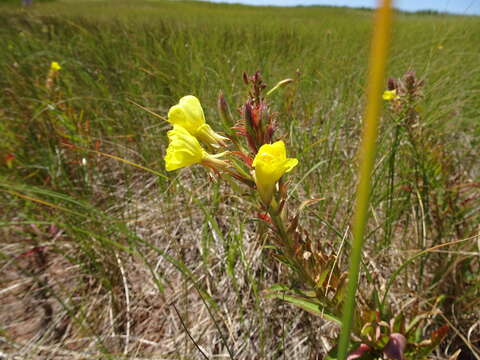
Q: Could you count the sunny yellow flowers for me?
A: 5